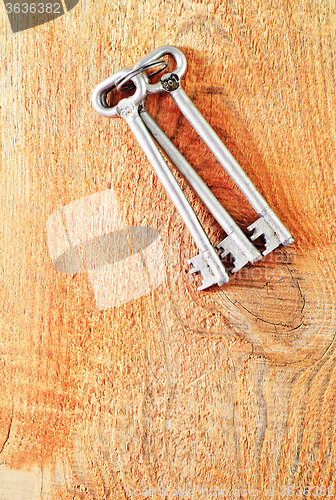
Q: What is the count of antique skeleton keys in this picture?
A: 3